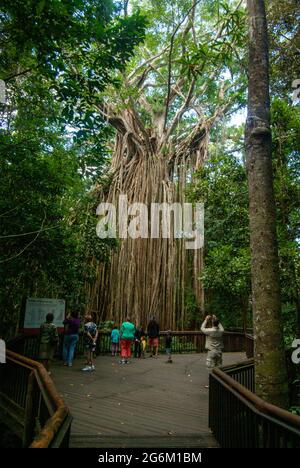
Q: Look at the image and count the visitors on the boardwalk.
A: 10